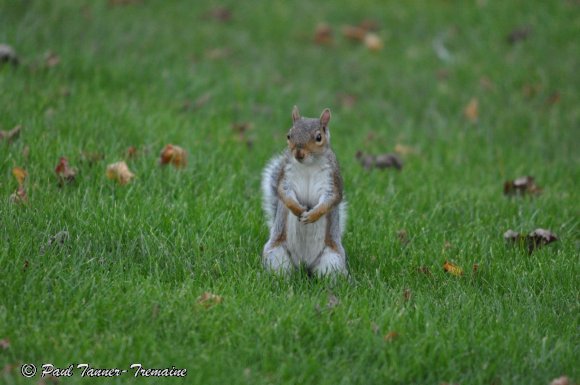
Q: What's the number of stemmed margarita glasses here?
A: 0